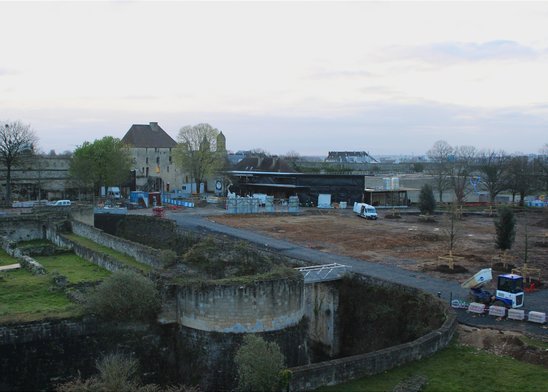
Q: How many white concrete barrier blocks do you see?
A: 4